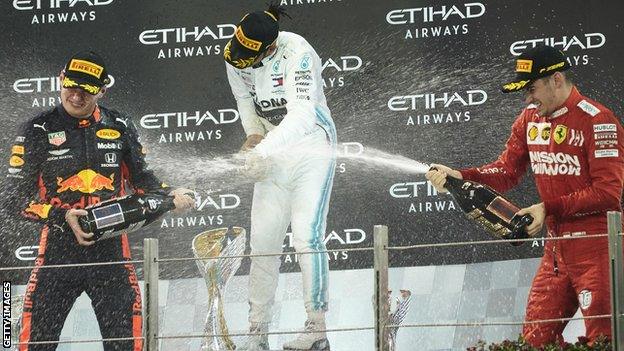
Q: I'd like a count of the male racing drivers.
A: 3